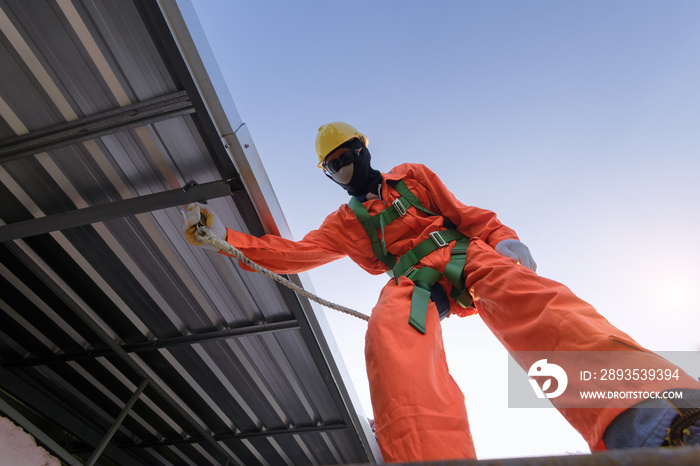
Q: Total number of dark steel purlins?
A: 4